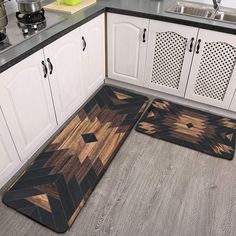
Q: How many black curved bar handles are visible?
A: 6